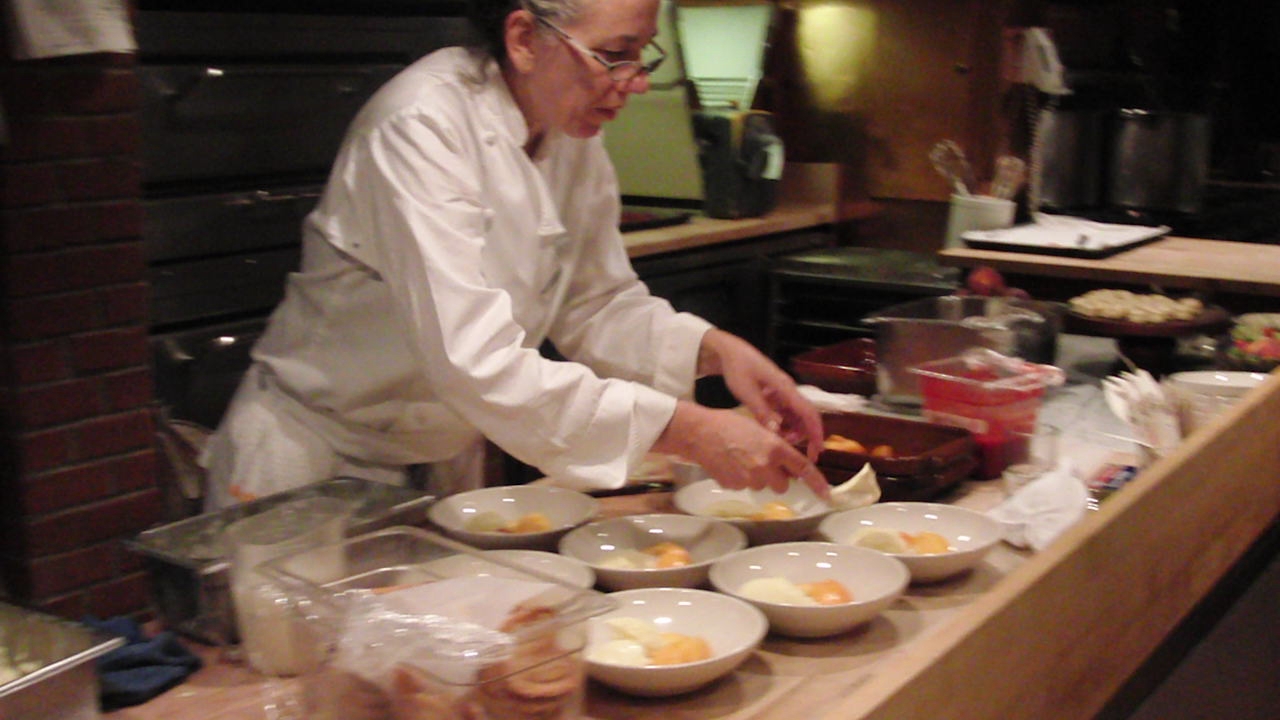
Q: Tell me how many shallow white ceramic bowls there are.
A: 7